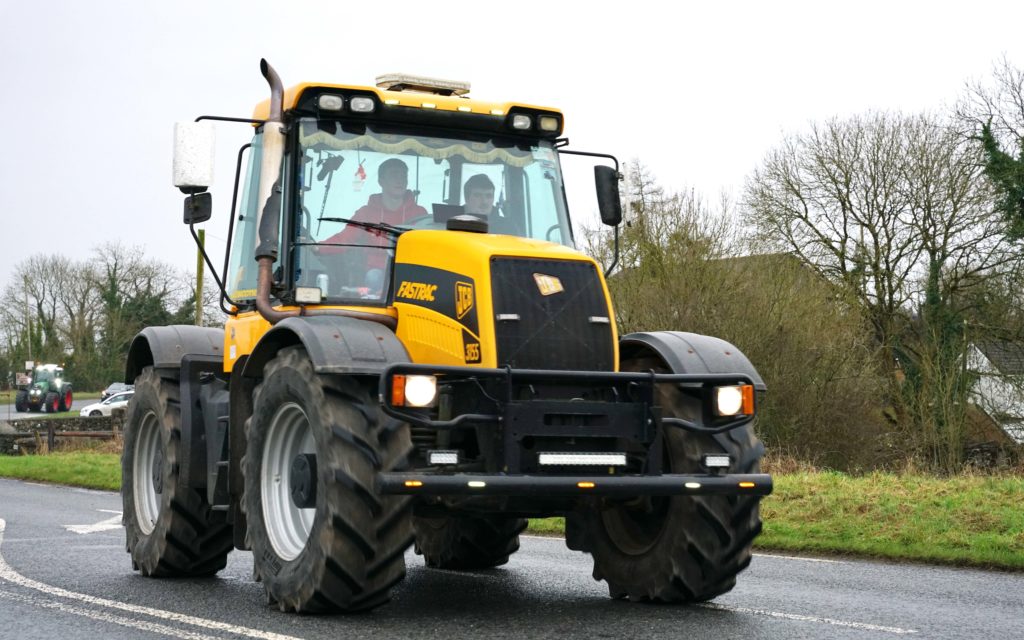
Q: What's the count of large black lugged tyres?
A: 4